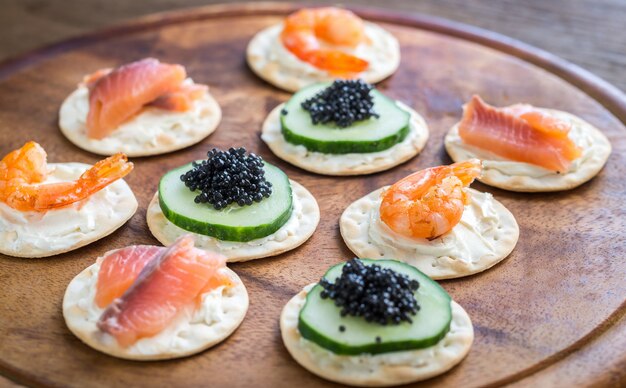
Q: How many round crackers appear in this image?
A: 9